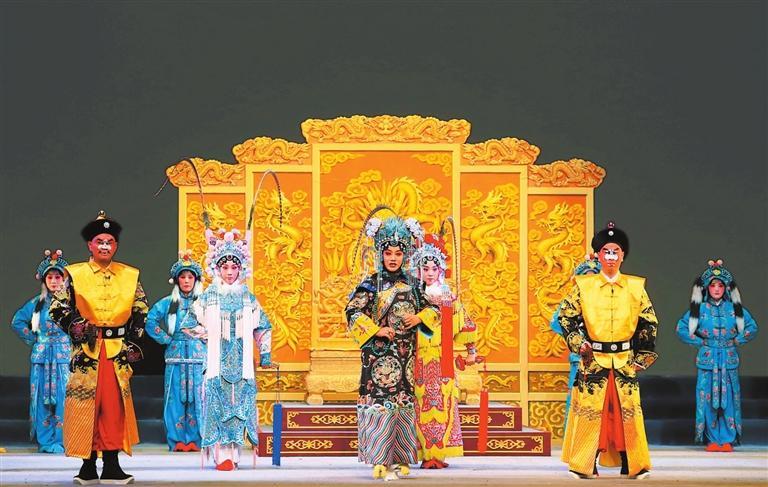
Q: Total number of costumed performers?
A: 9